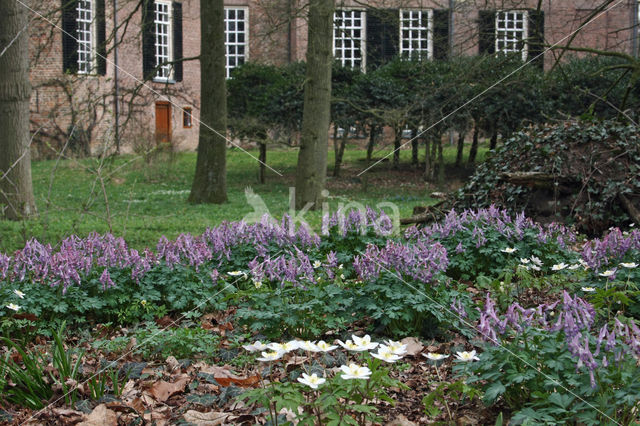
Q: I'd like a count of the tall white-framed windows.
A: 6